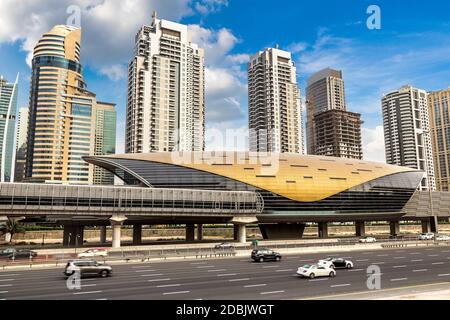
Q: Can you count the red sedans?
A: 0